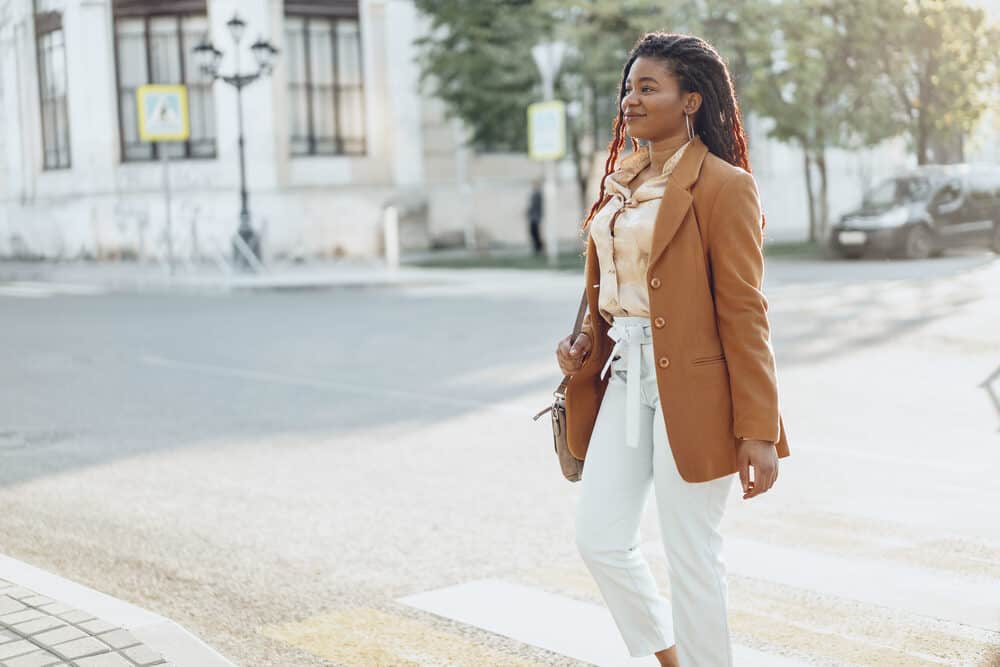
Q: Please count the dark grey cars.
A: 1